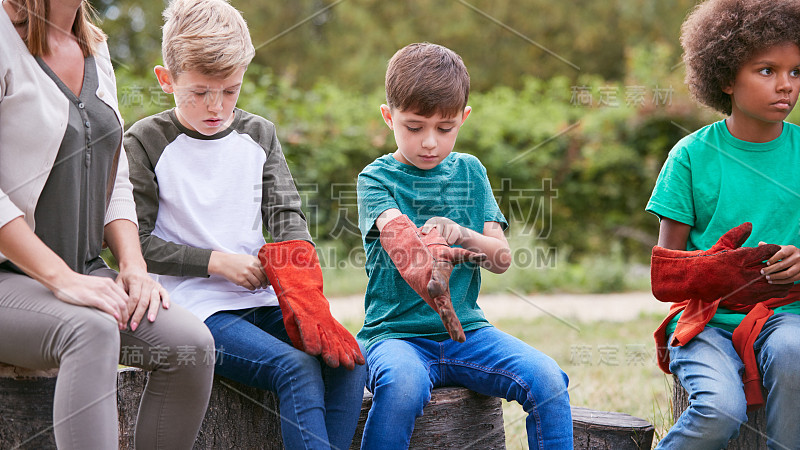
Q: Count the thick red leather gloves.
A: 3